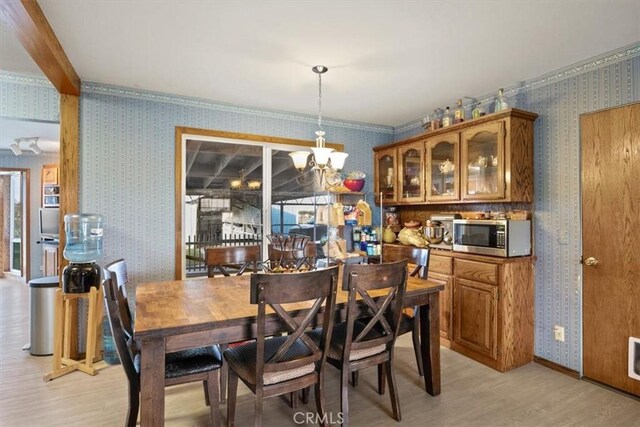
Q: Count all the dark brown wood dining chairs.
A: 6